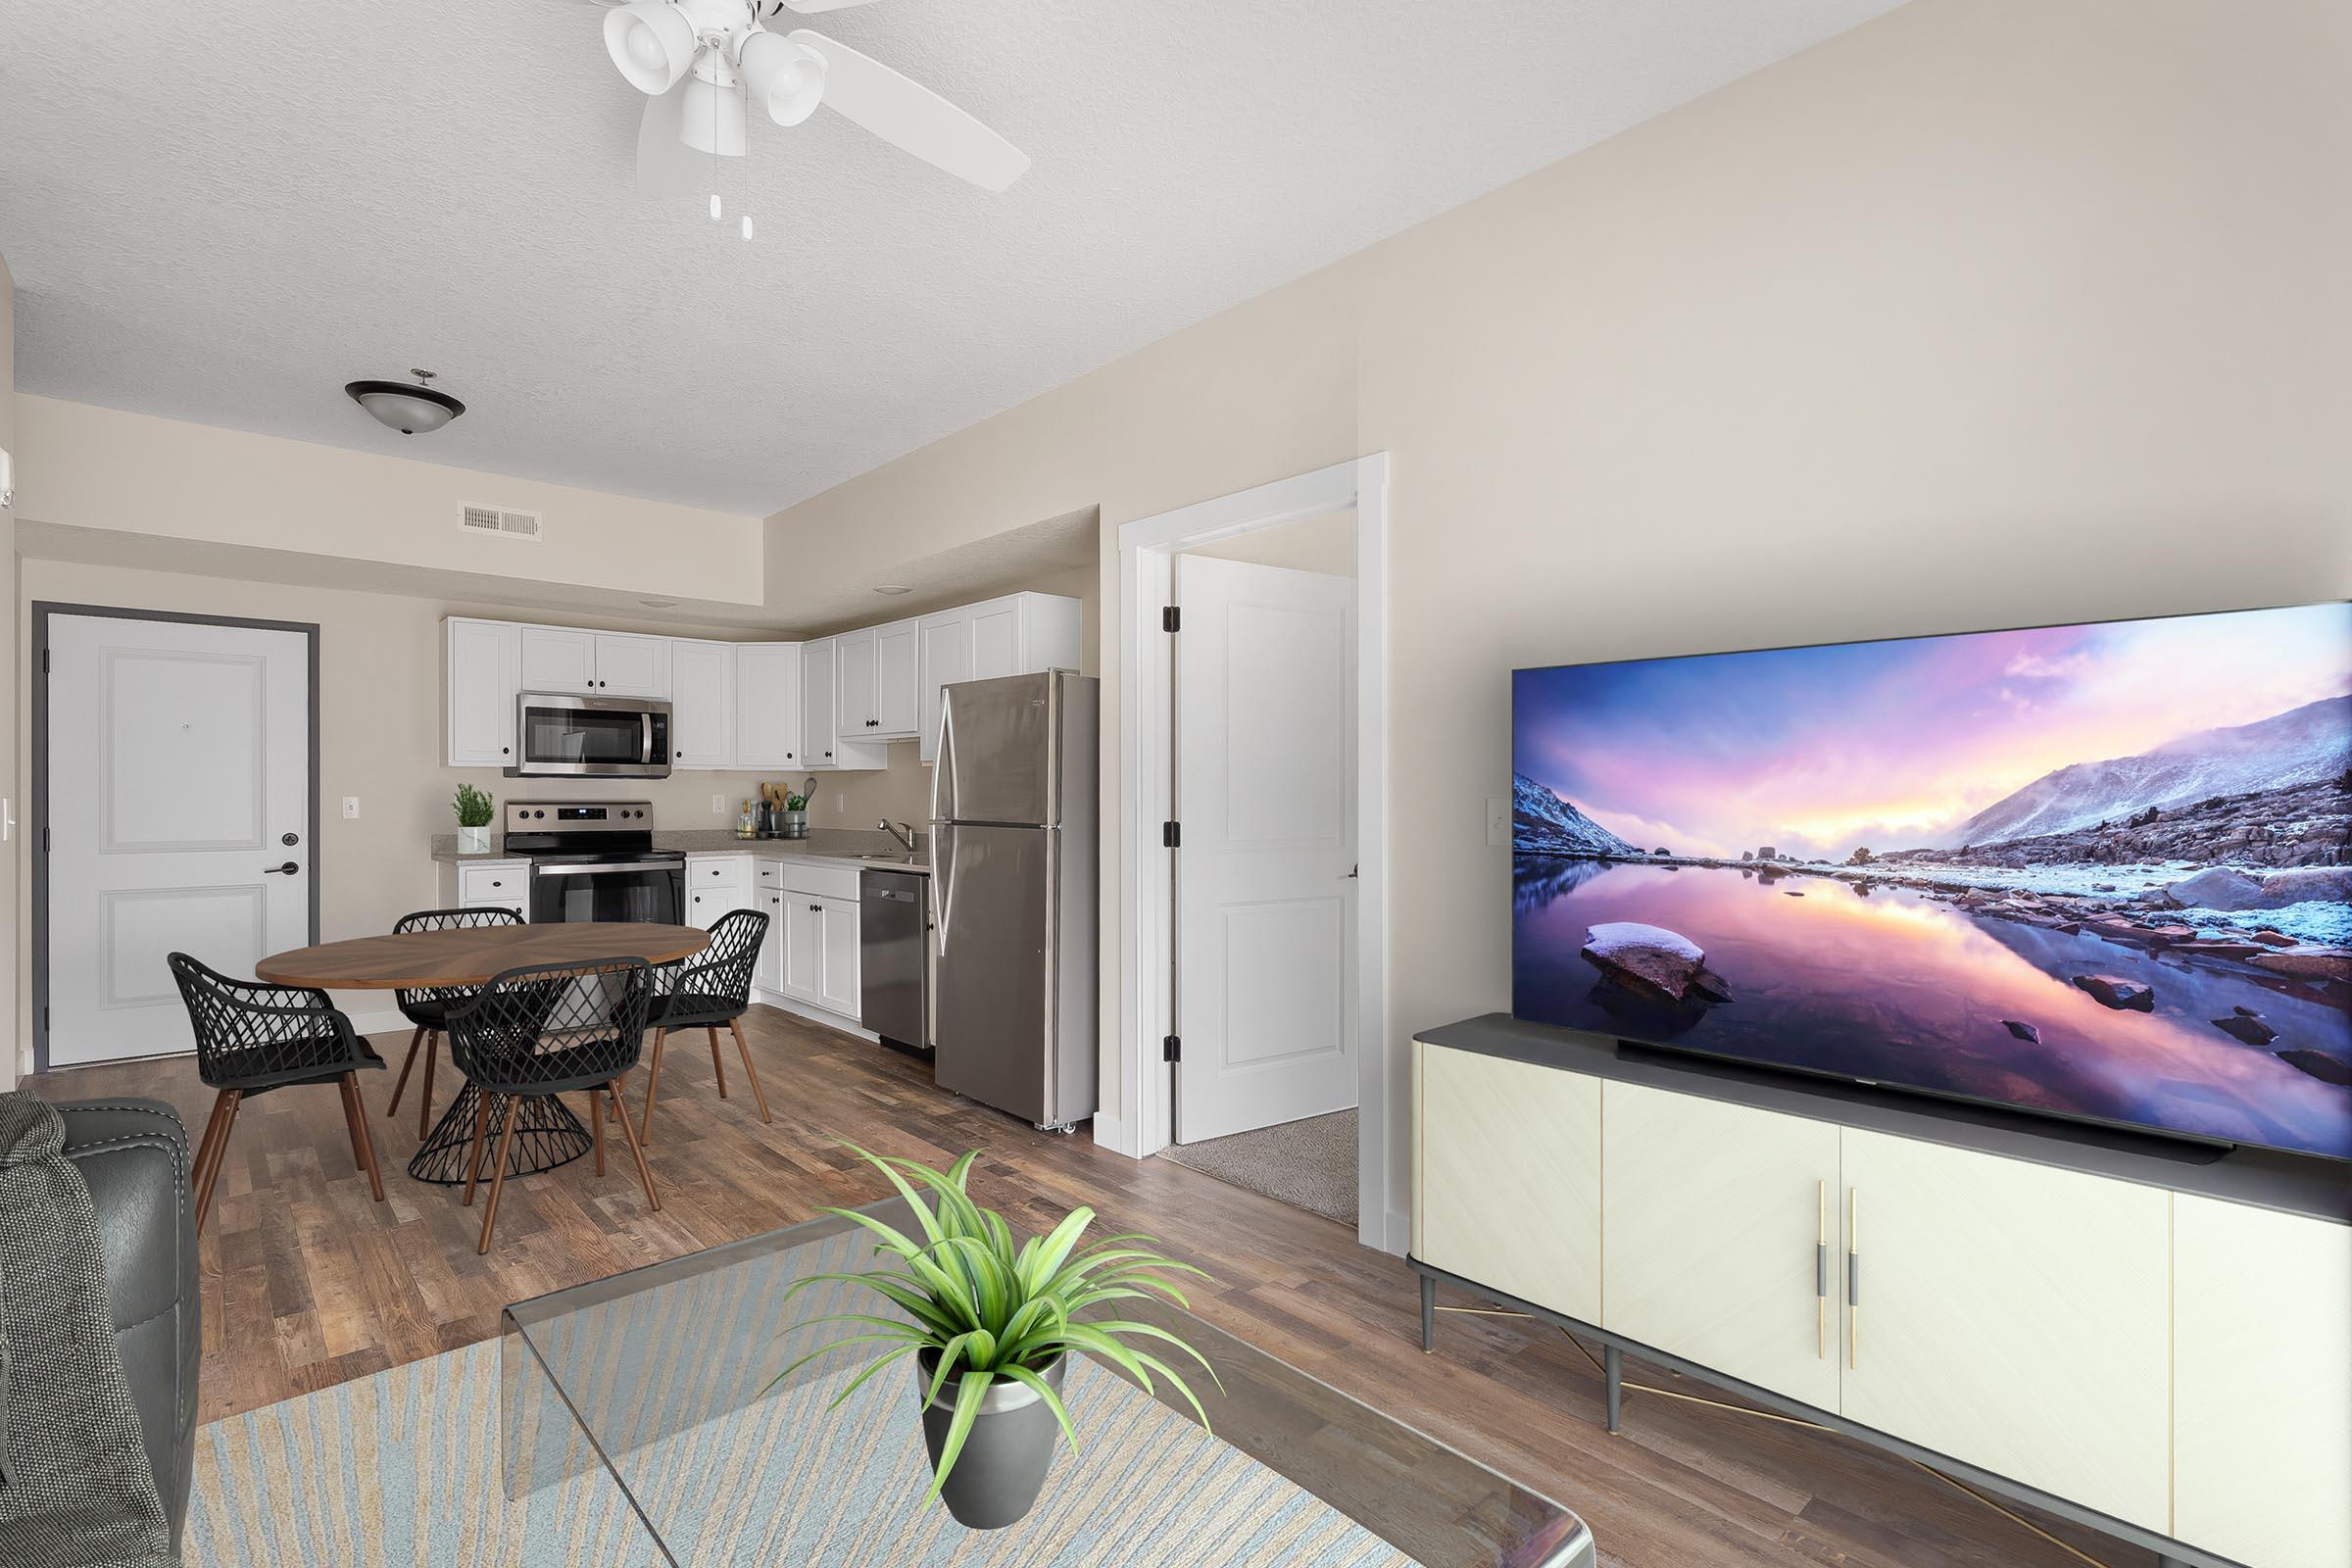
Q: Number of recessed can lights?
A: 2